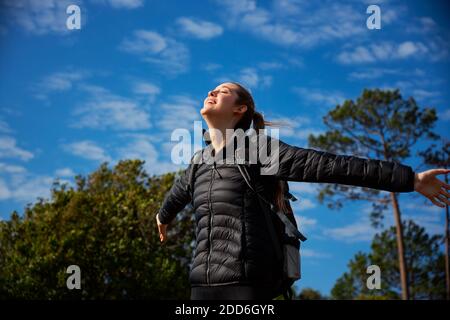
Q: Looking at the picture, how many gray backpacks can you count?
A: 1